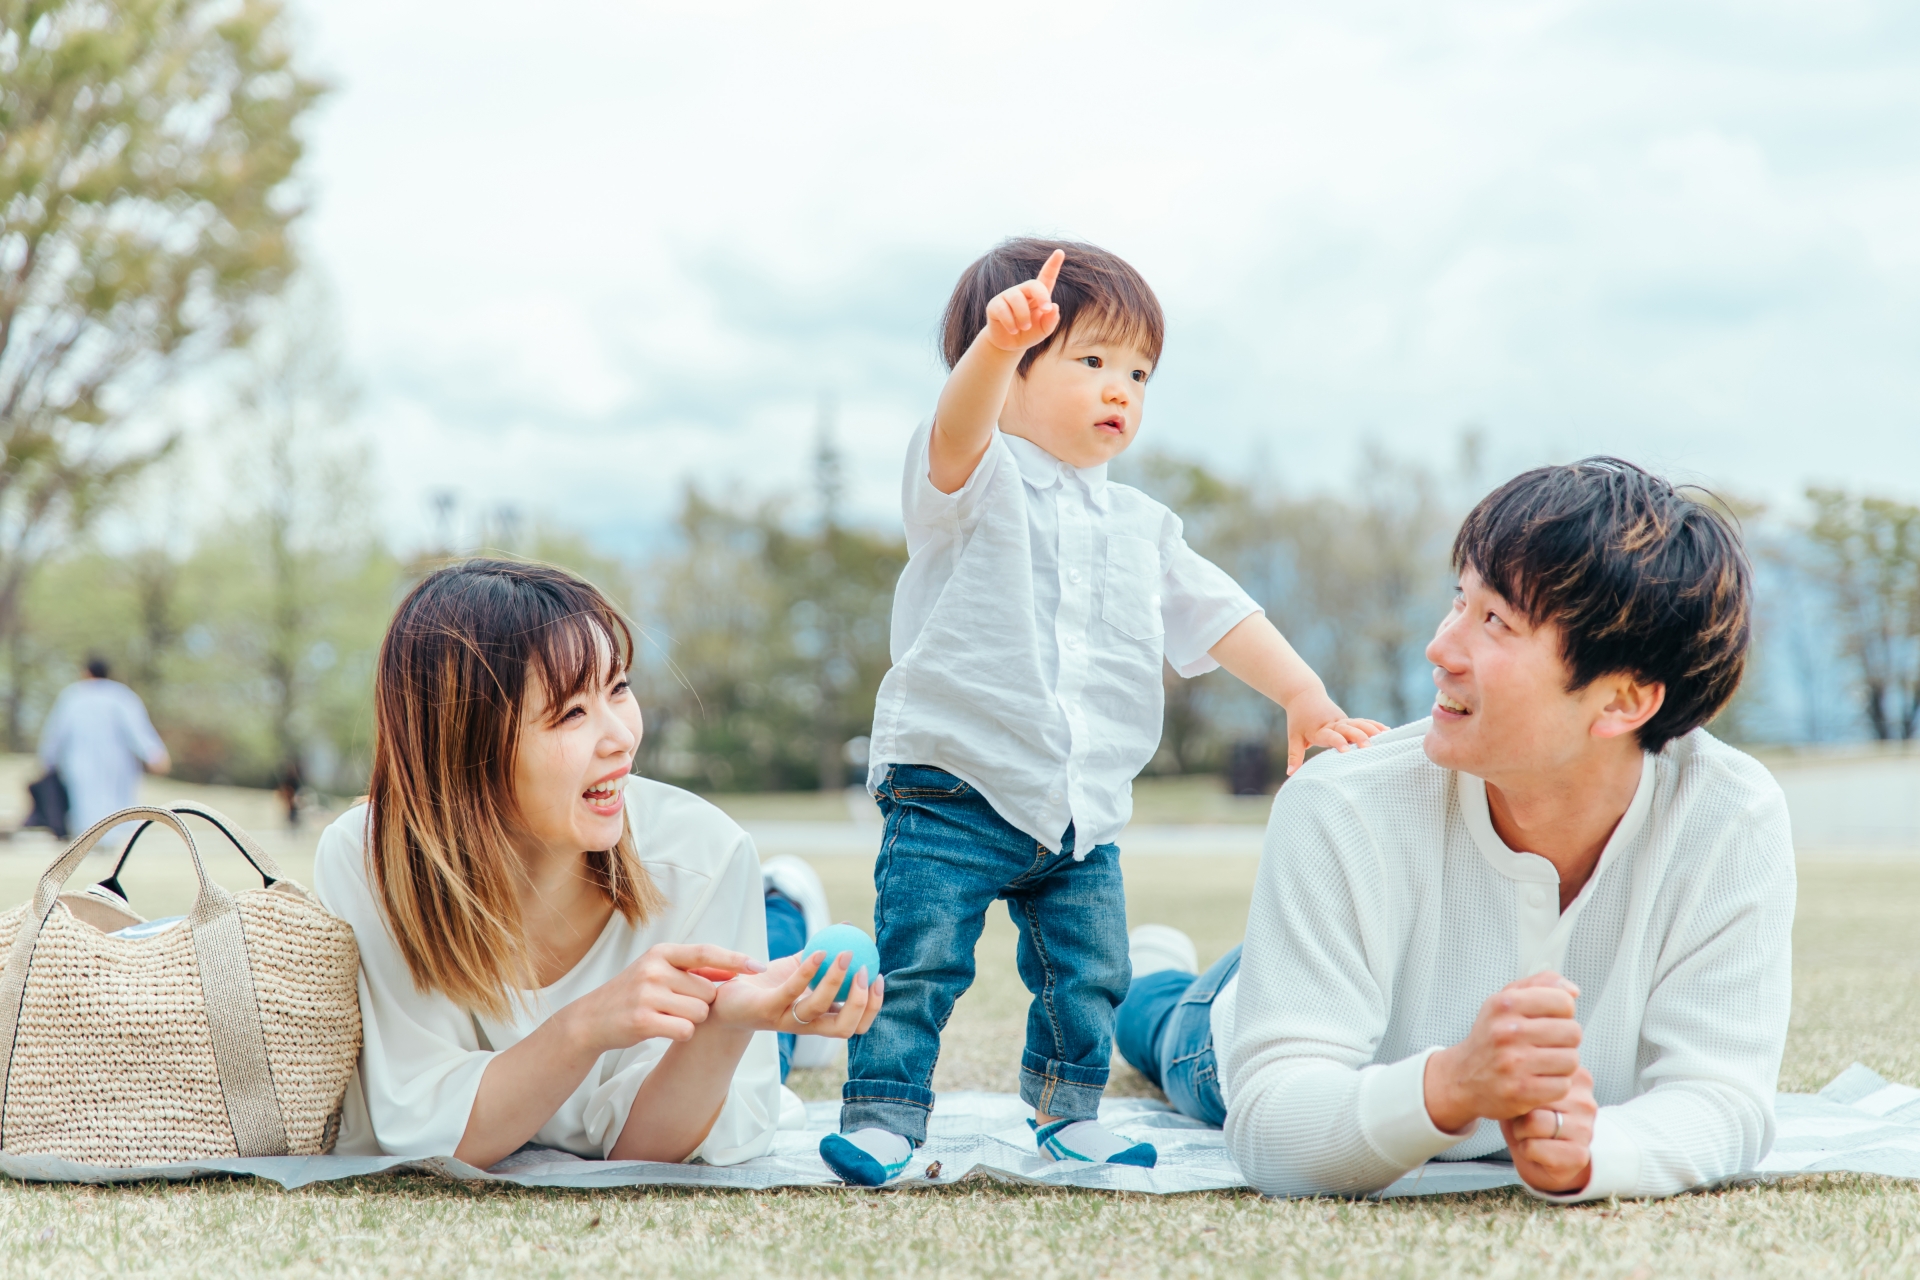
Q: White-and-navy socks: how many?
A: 2